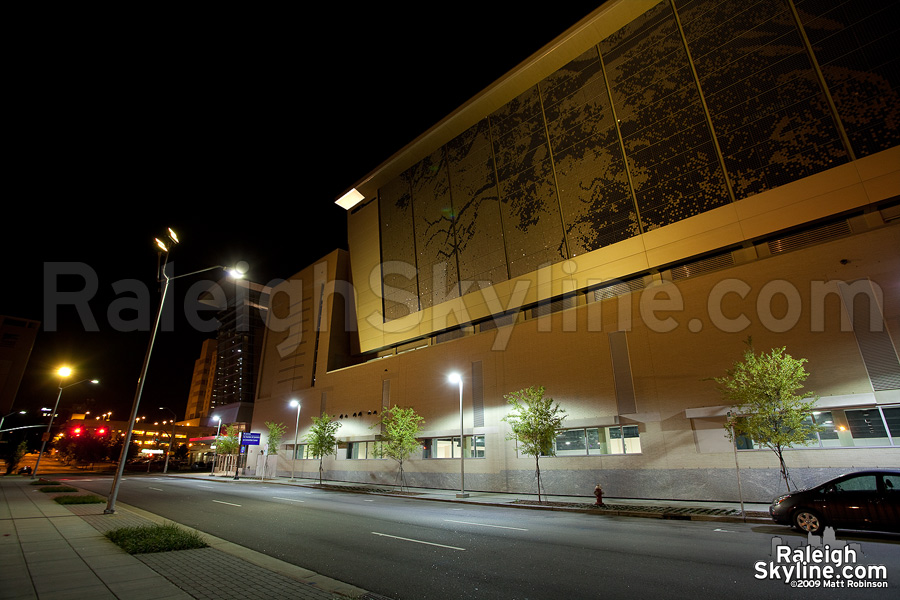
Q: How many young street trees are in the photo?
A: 6